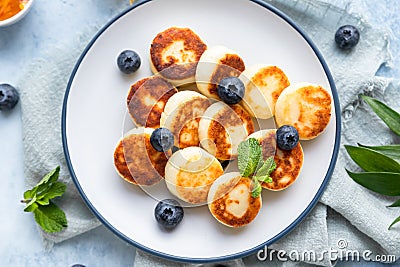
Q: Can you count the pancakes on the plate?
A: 11